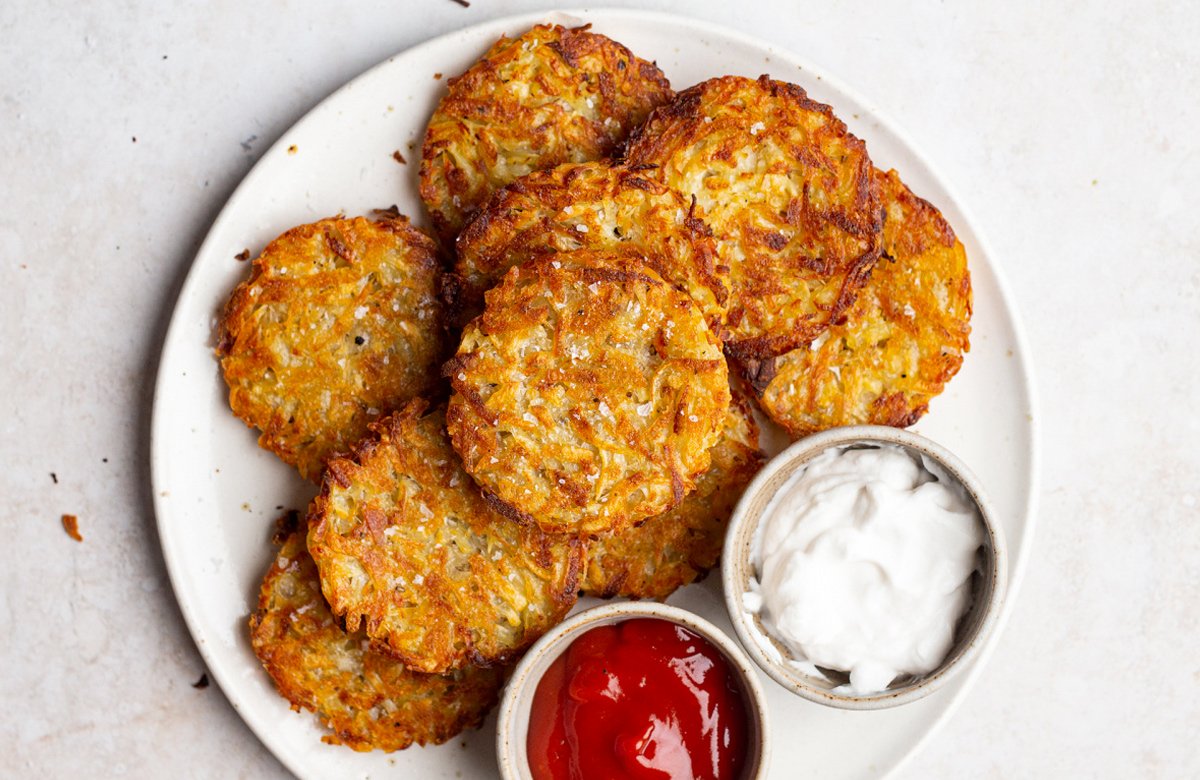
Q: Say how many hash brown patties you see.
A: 9